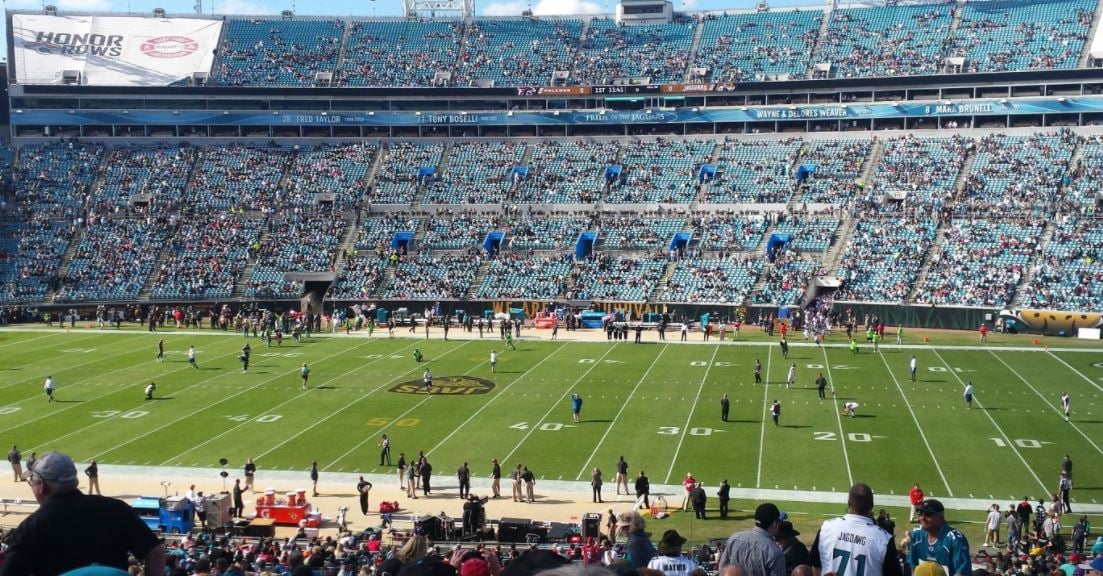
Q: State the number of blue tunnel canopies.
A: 10